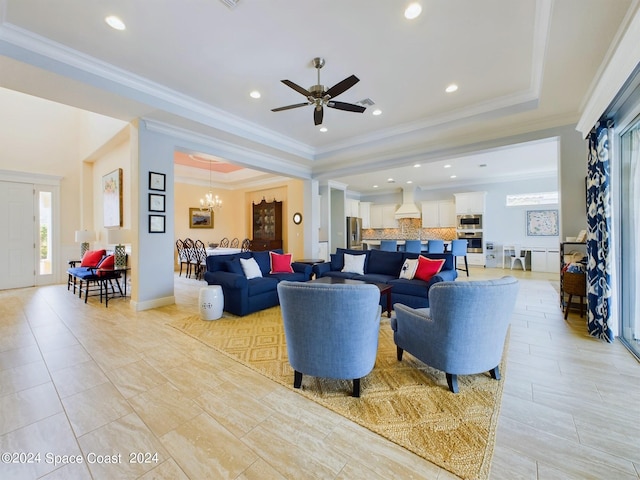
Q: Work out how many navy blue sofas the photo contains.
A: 2